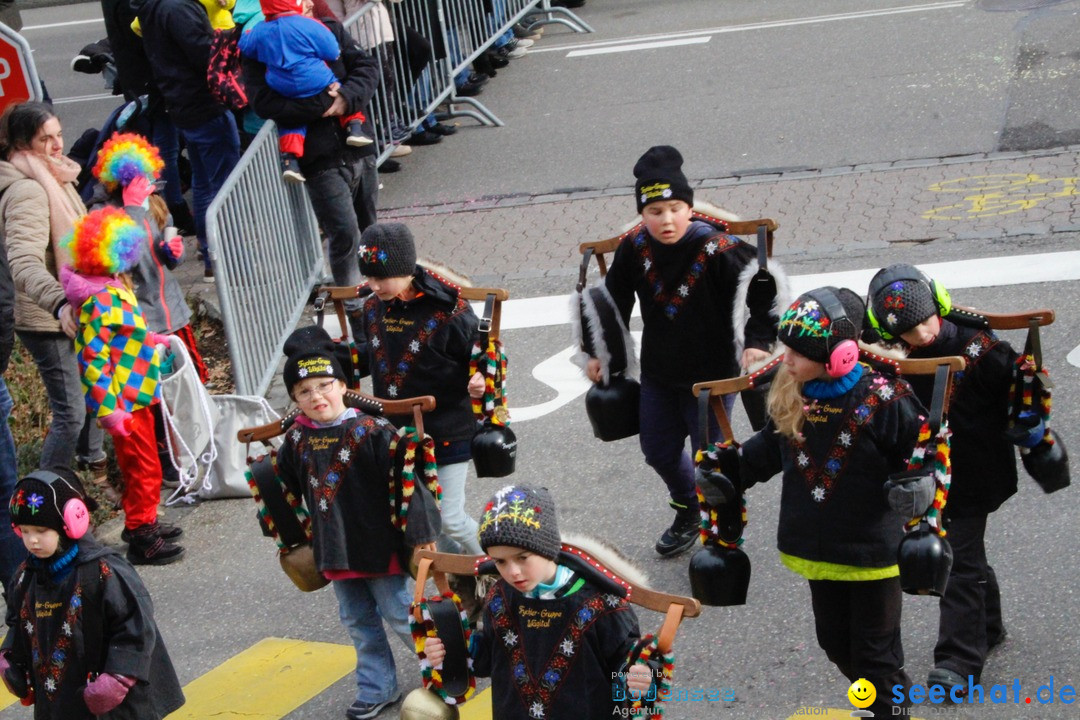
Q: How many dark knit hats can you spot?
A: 7